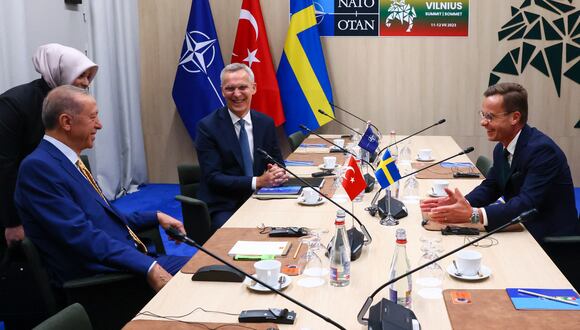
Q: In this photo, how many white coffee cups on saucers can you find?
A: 7